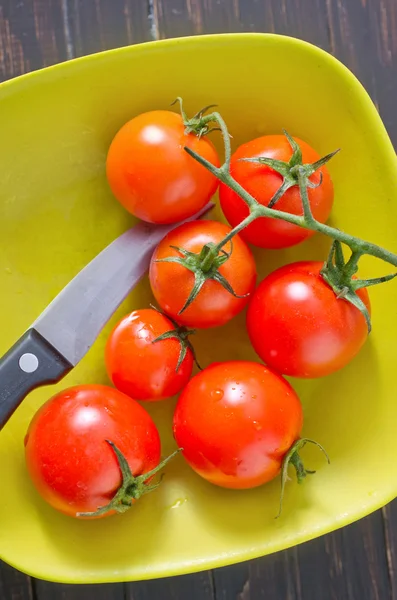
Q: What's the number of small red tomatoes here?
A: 7